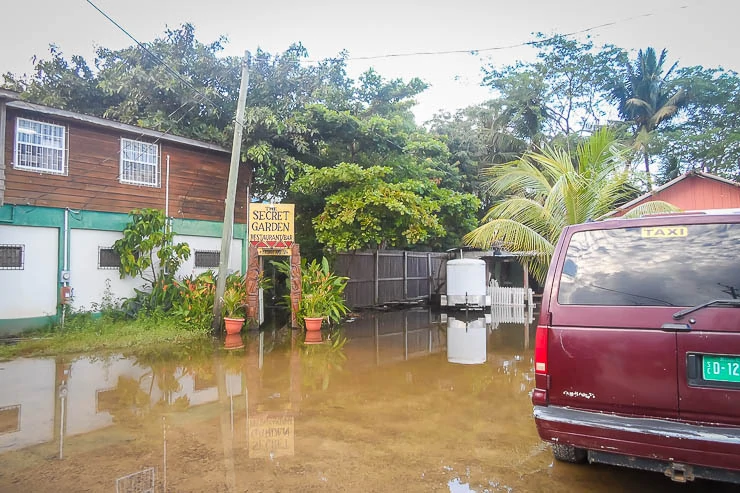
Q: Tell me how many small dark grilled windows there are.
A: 3